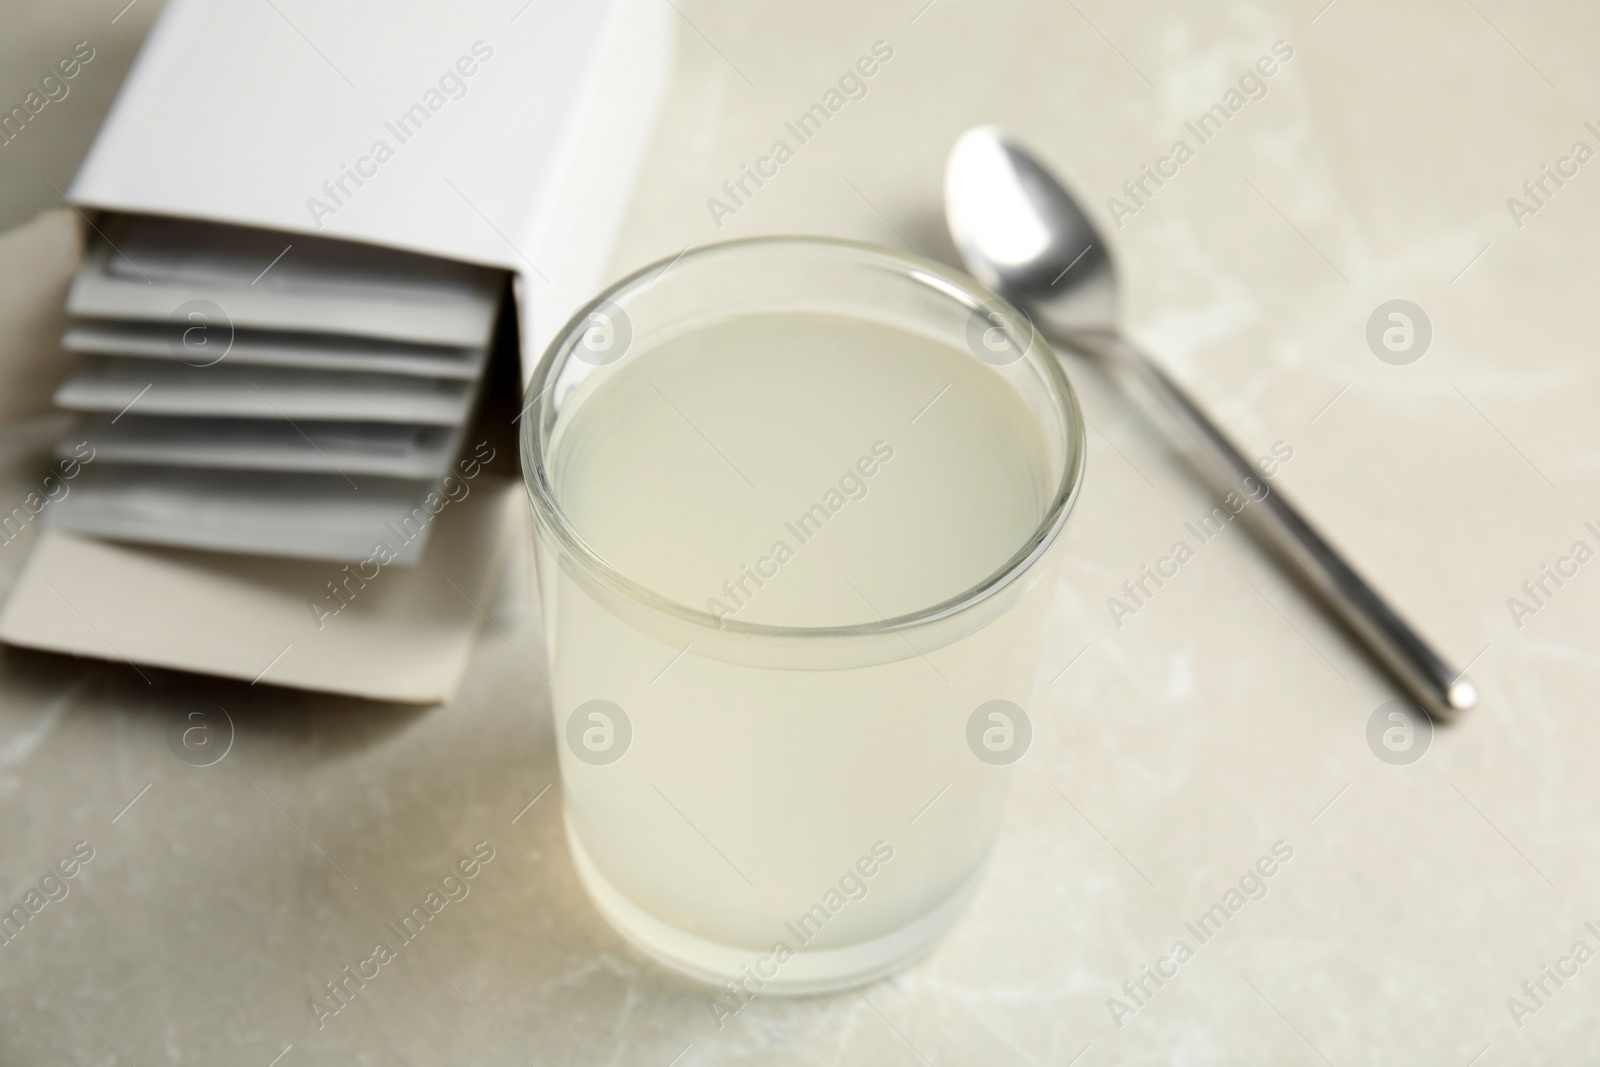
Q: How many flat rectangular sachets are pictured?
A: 5